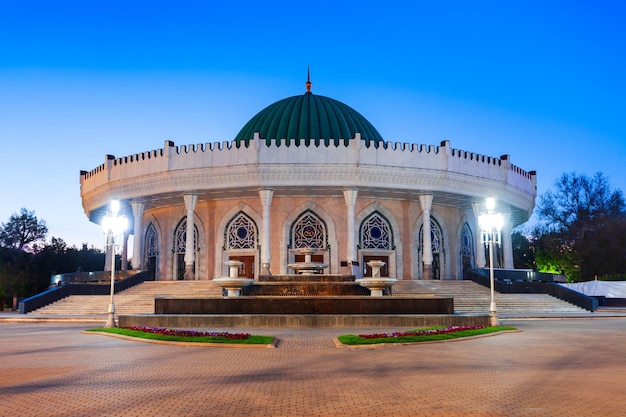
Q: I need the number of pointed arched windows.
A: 7